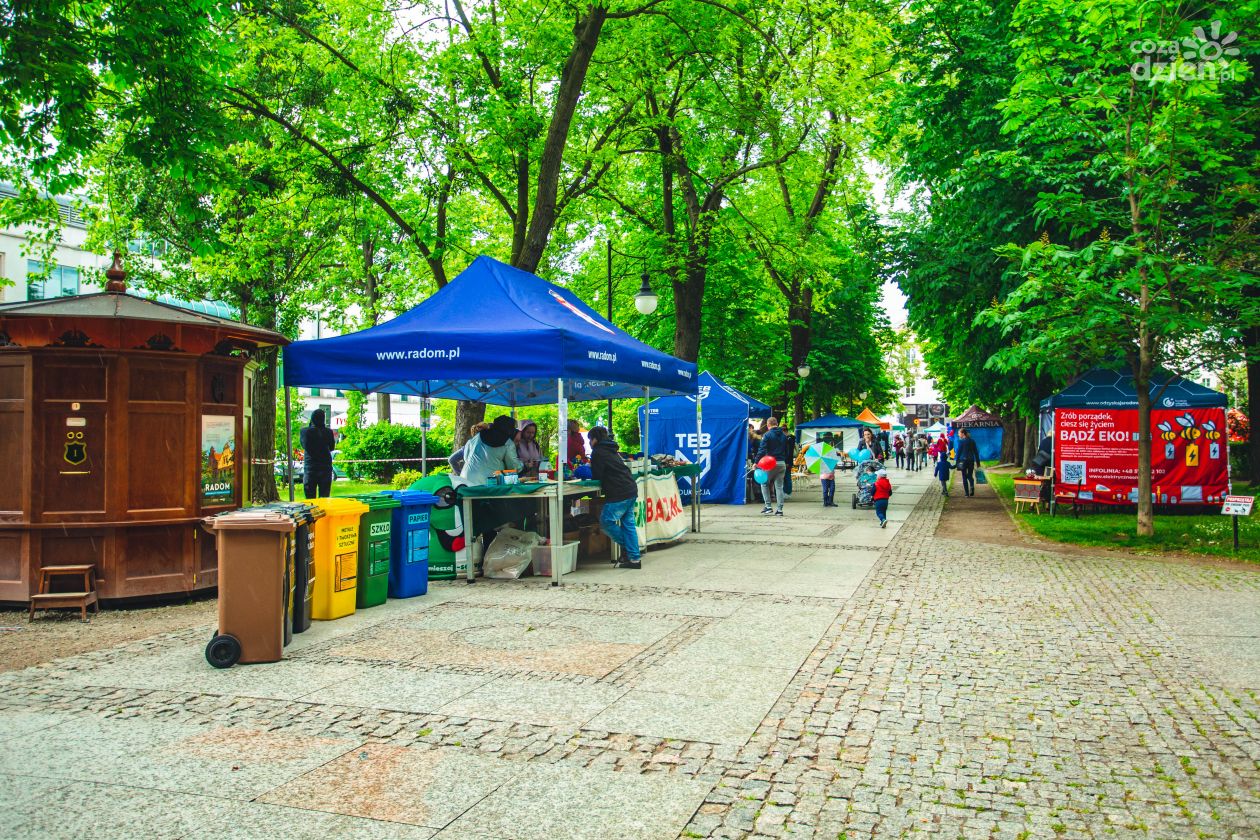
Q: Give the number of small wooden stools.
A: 1